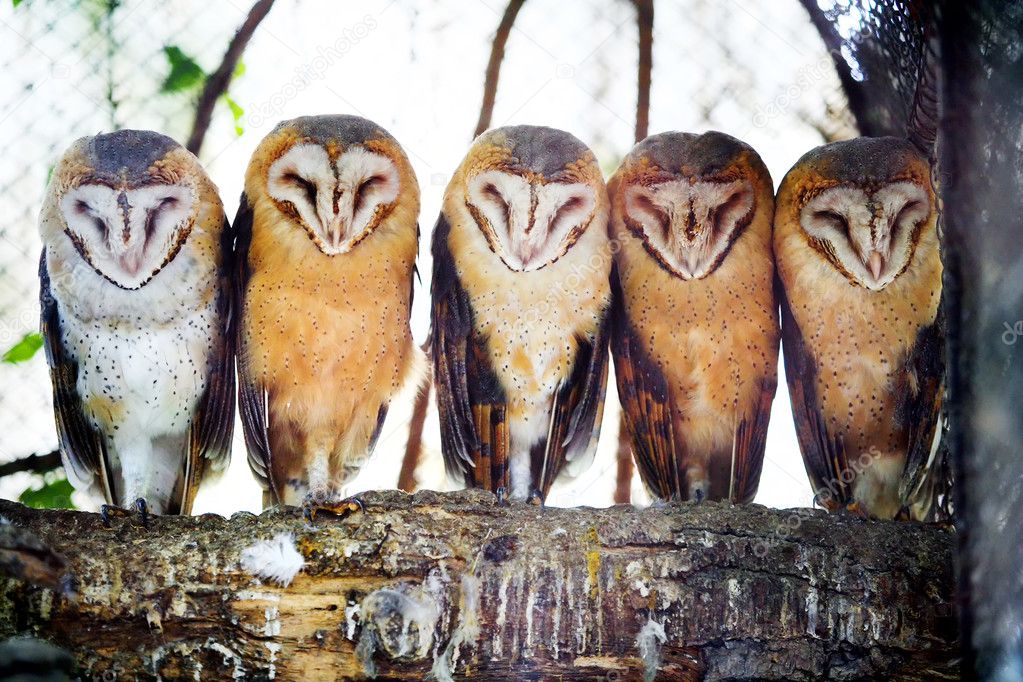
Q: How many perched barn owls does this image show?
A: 5